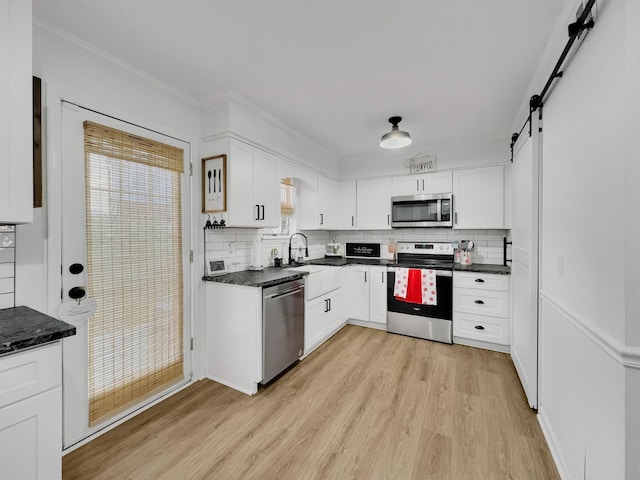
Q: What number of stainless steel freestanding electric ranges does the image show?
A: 1